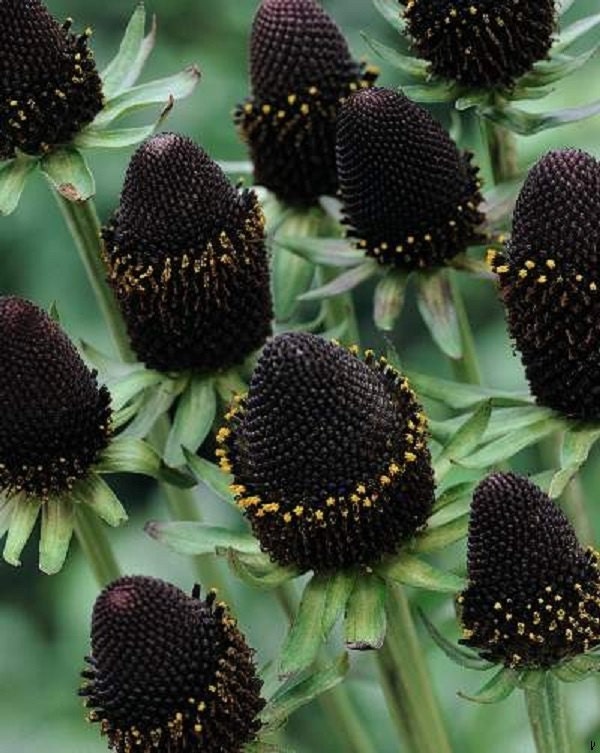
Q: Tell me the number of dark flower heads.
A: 10